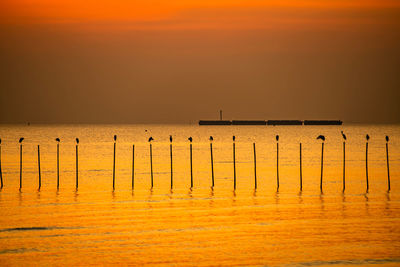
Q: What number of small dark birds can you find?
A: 15